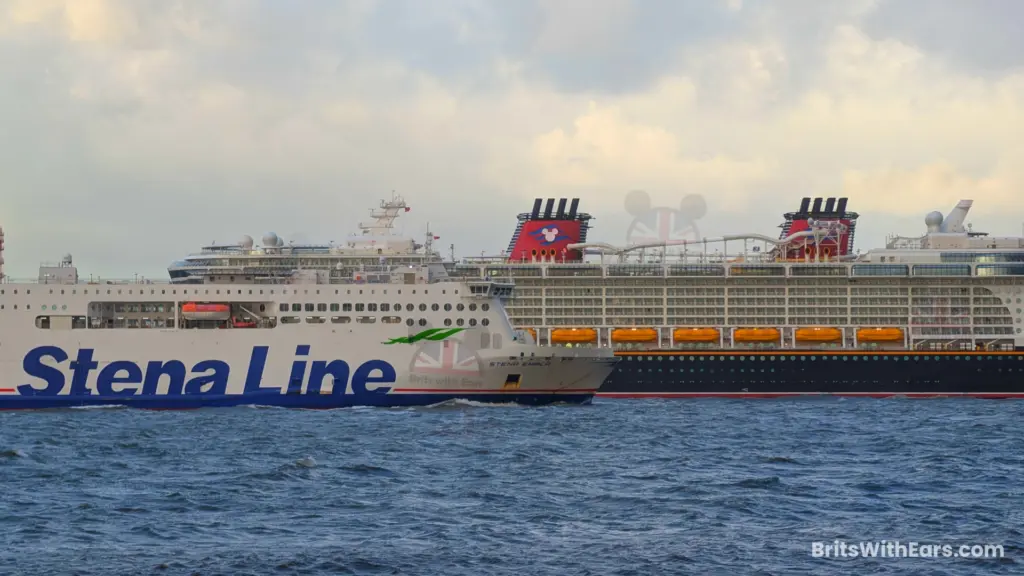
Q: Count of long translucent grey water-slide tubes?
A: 1